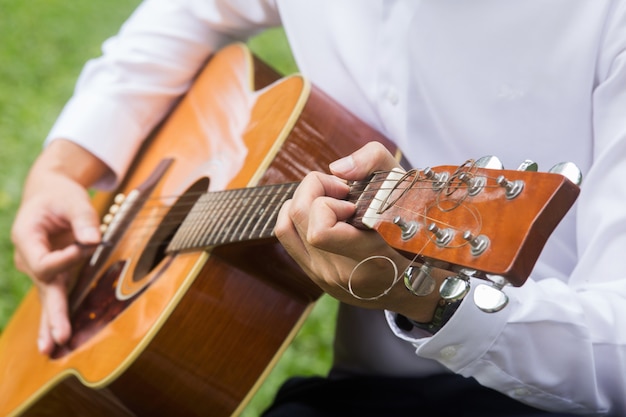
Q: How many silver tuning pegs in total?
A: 6